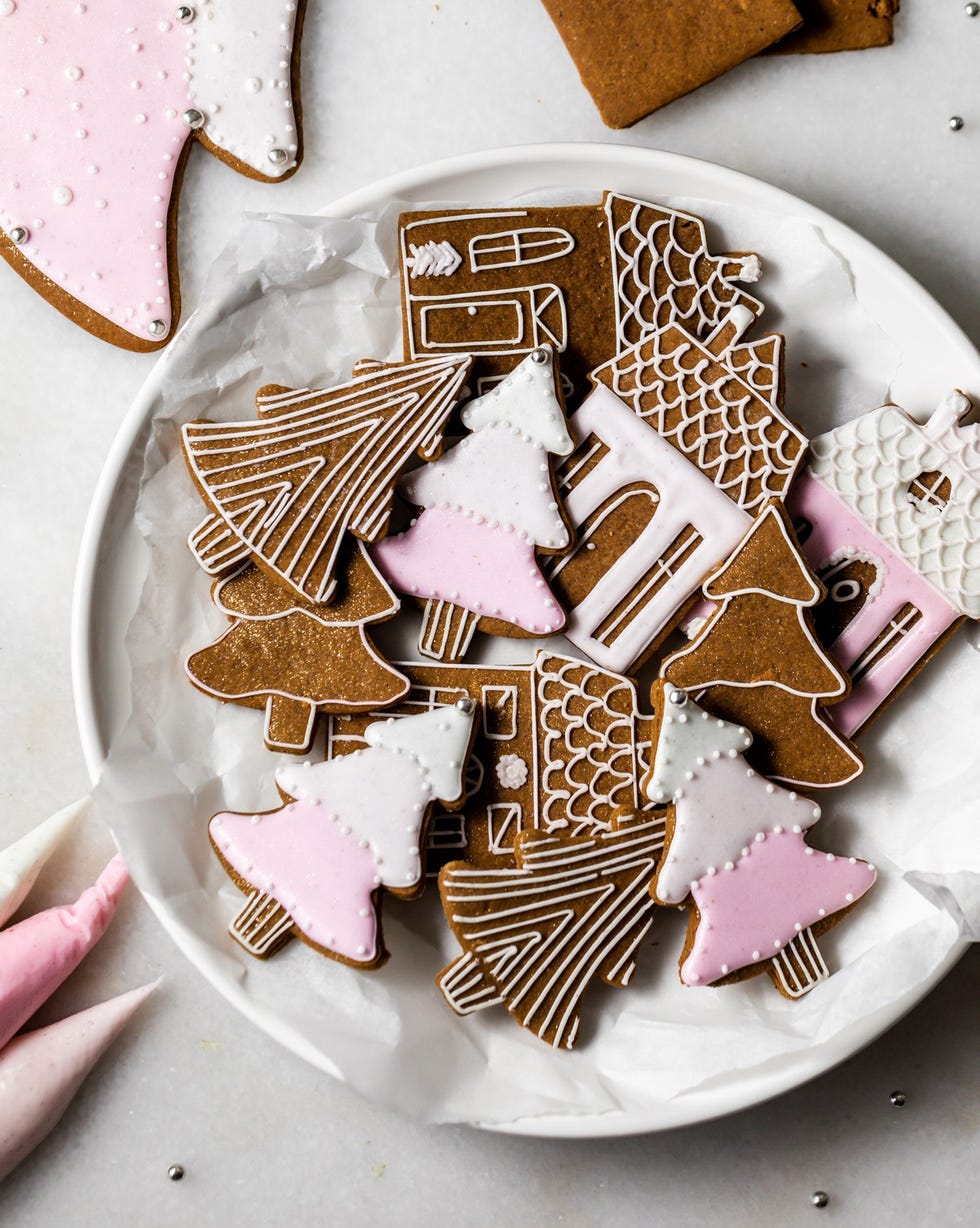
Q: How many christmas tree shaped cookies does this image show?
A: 8